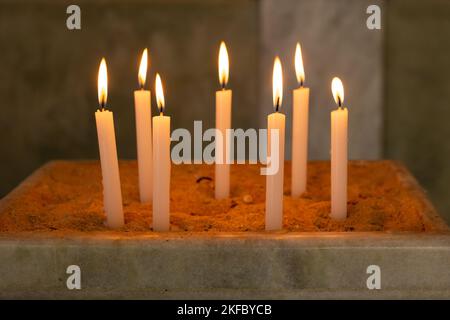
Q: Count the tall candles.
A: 7